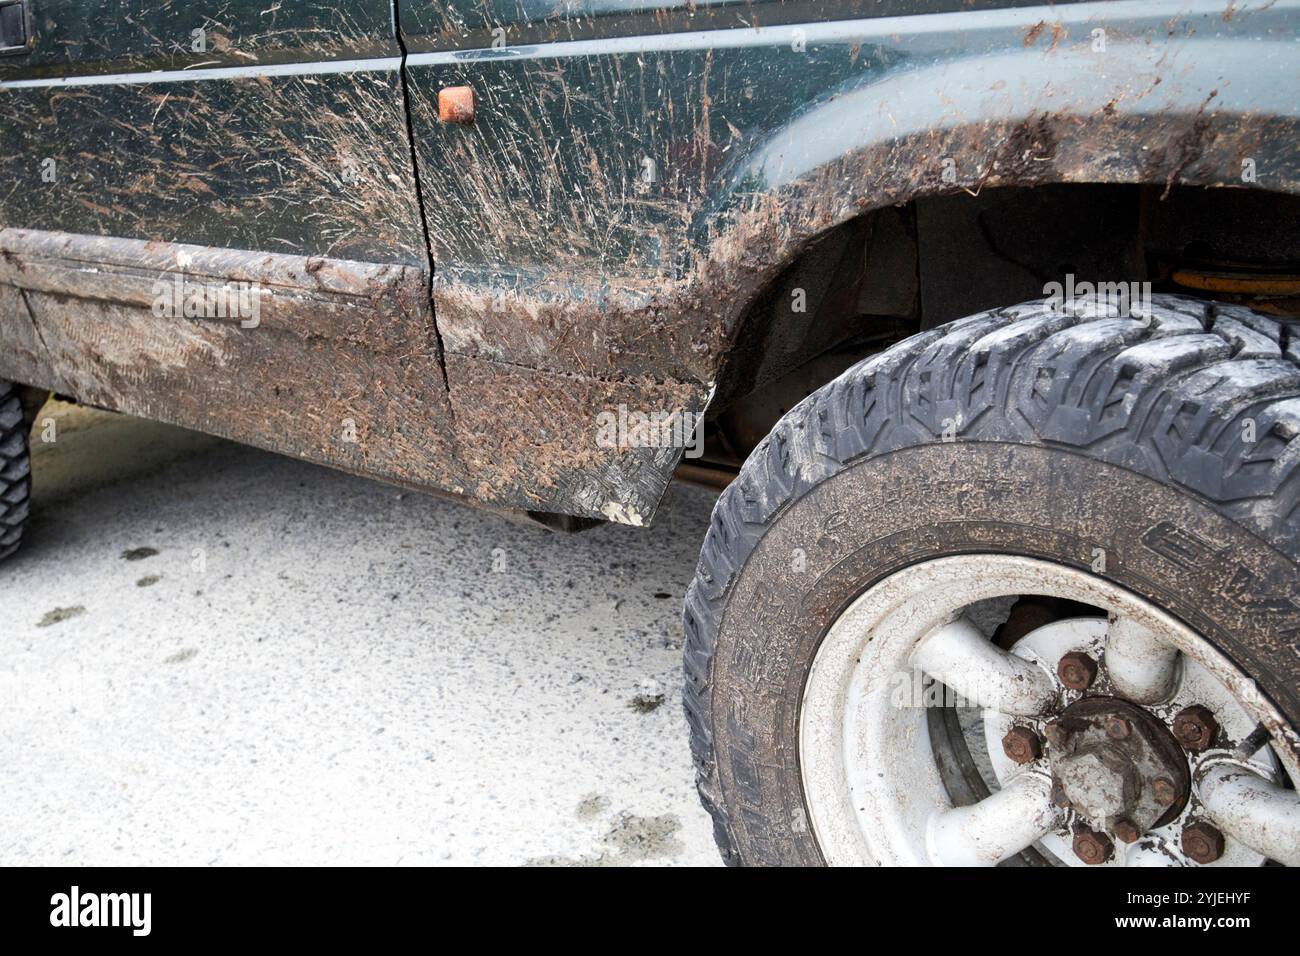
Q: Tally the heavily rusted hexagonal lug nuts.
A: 5